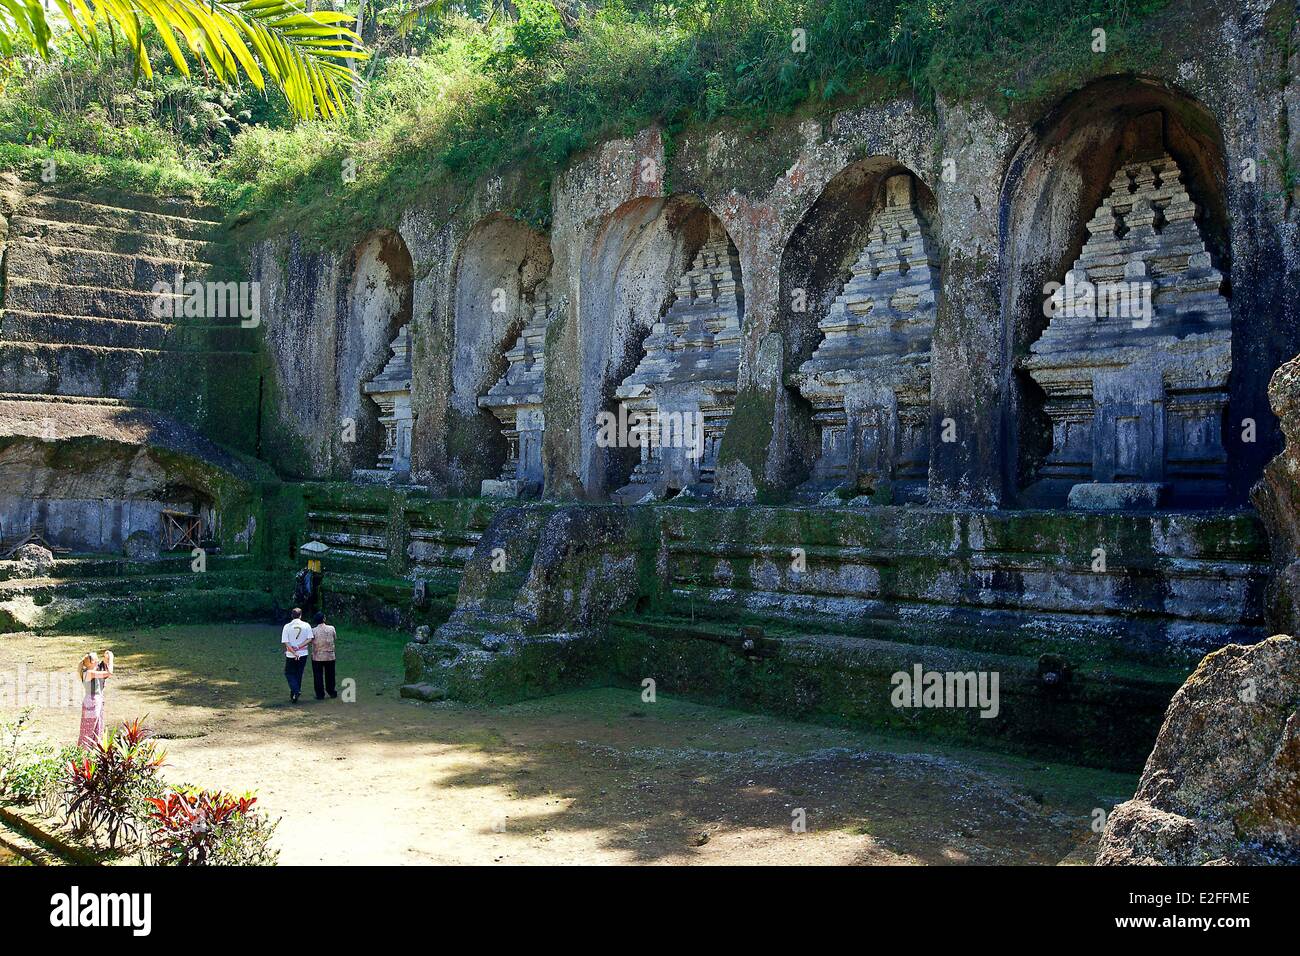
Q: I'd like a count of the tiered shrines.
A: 5